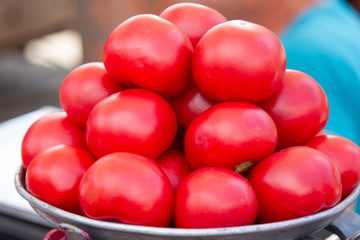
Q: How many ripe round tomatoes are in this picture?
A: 15